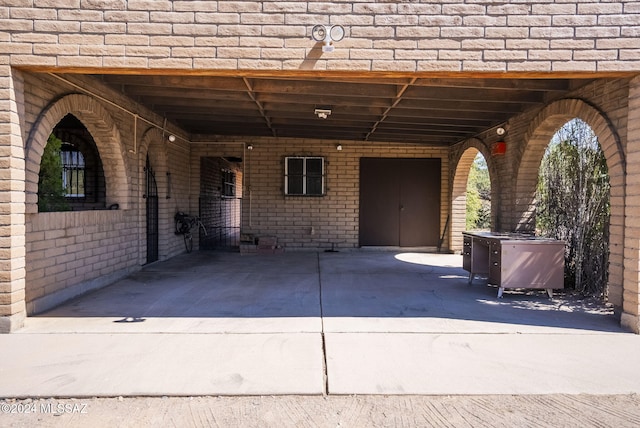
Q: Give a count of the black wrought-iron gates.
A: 2